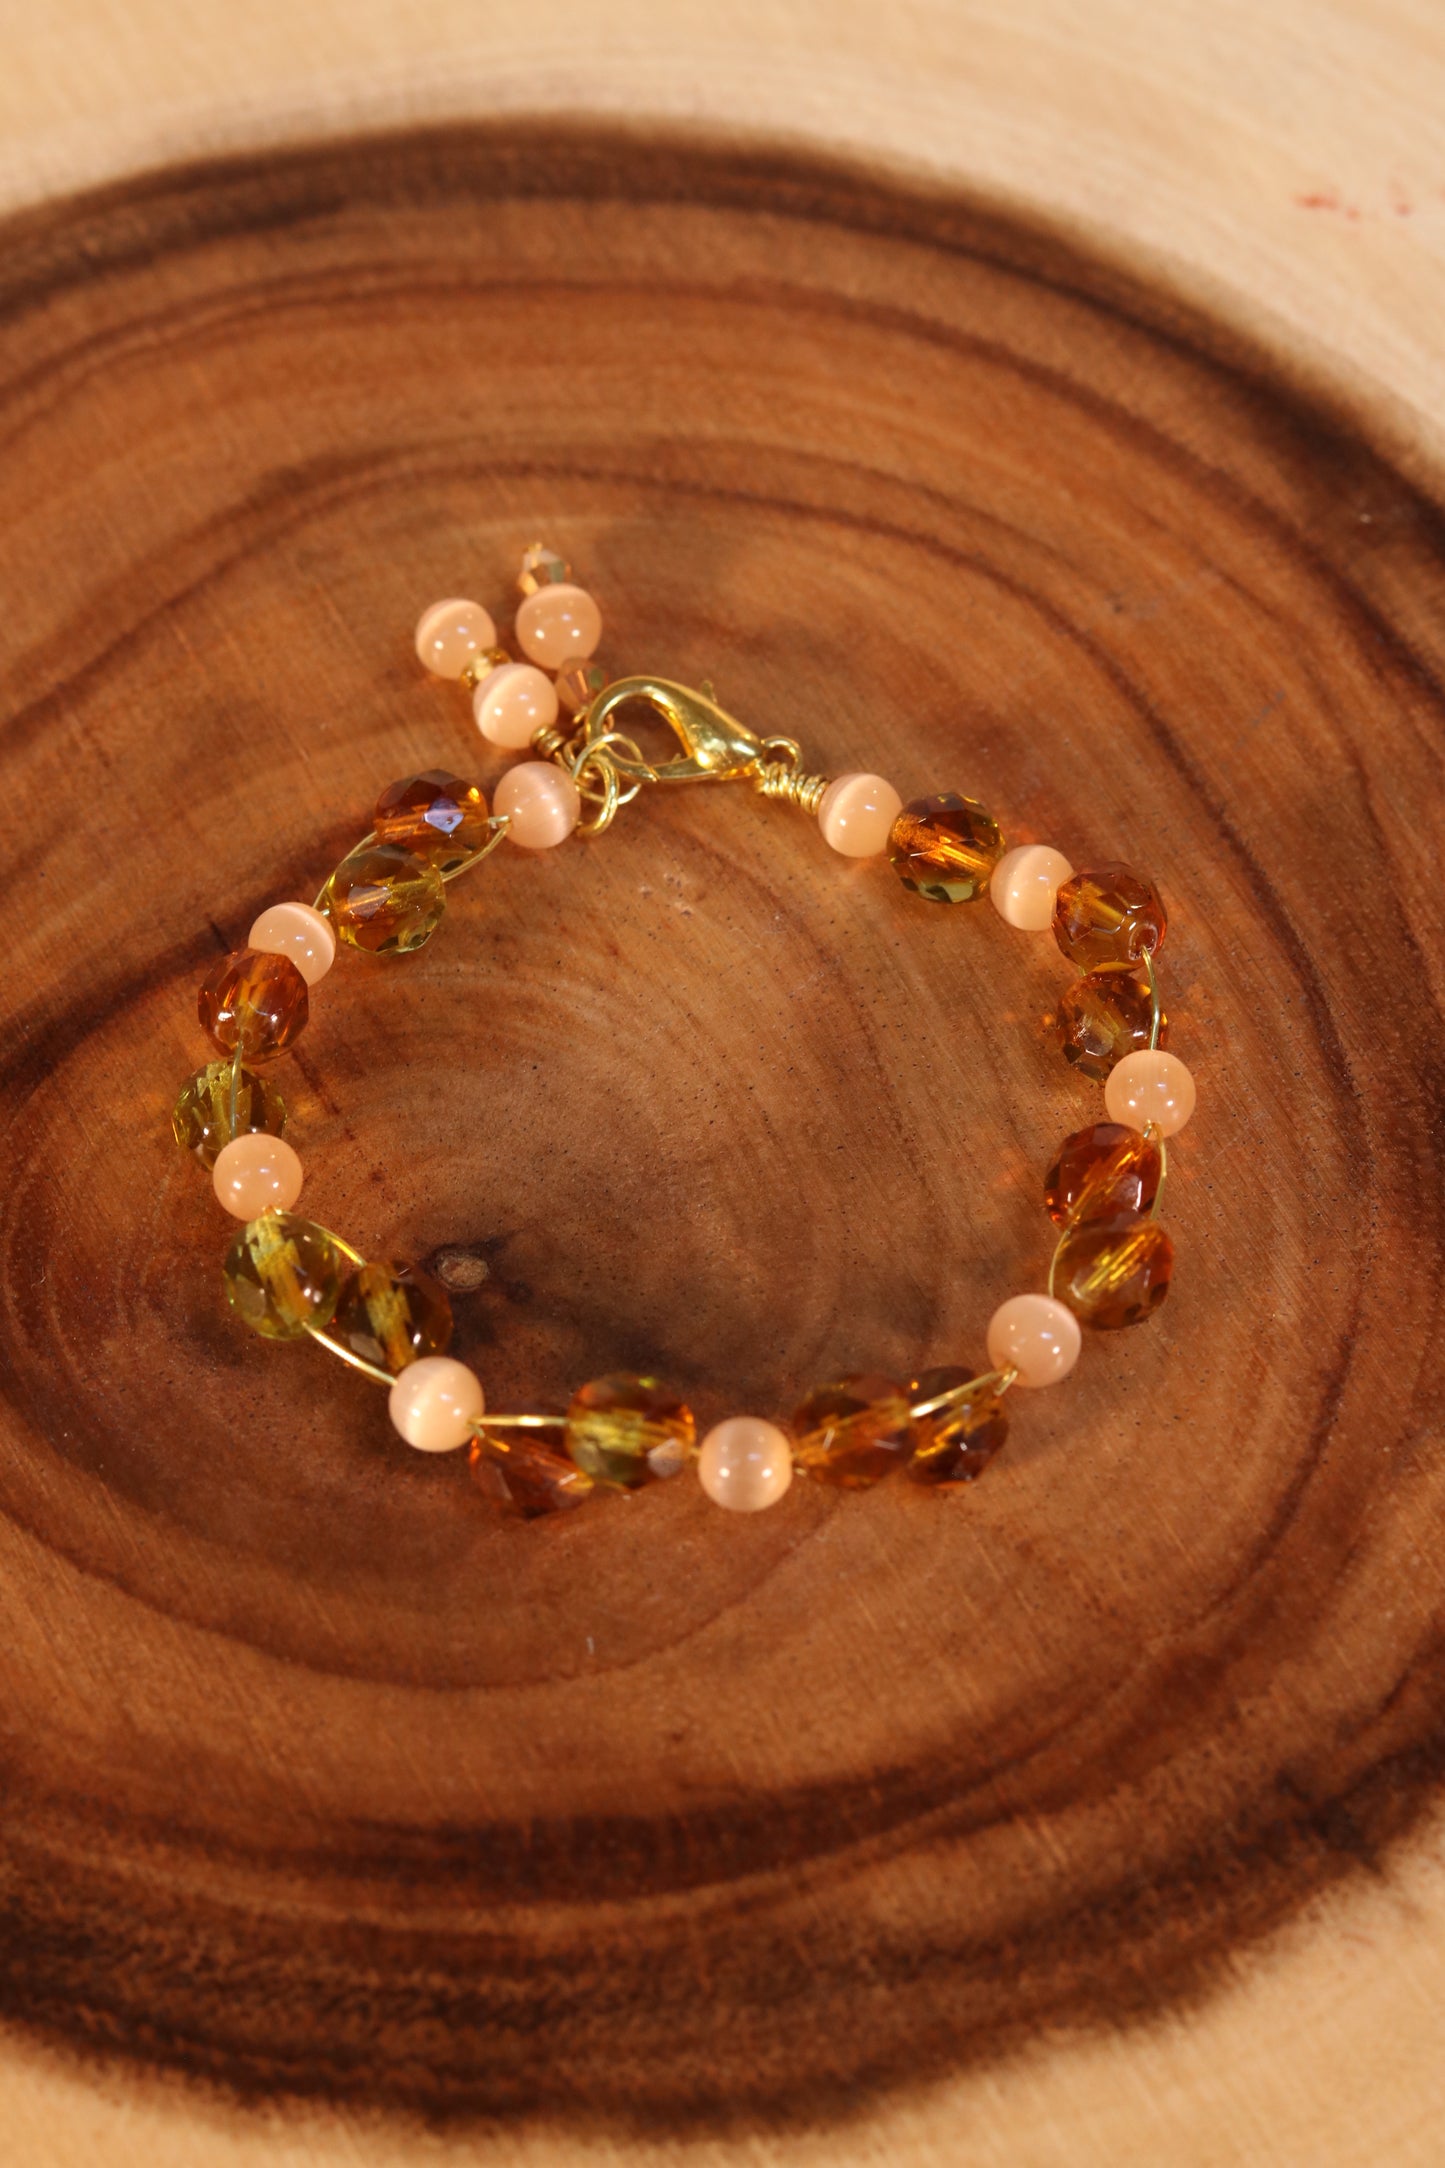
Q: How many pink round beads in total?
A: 12